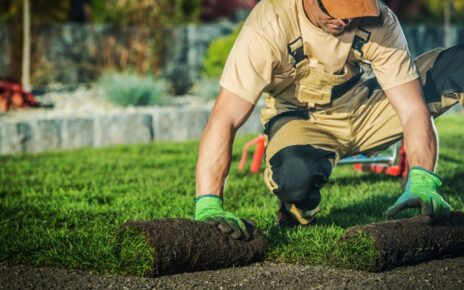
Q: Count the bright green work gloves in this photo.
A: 2